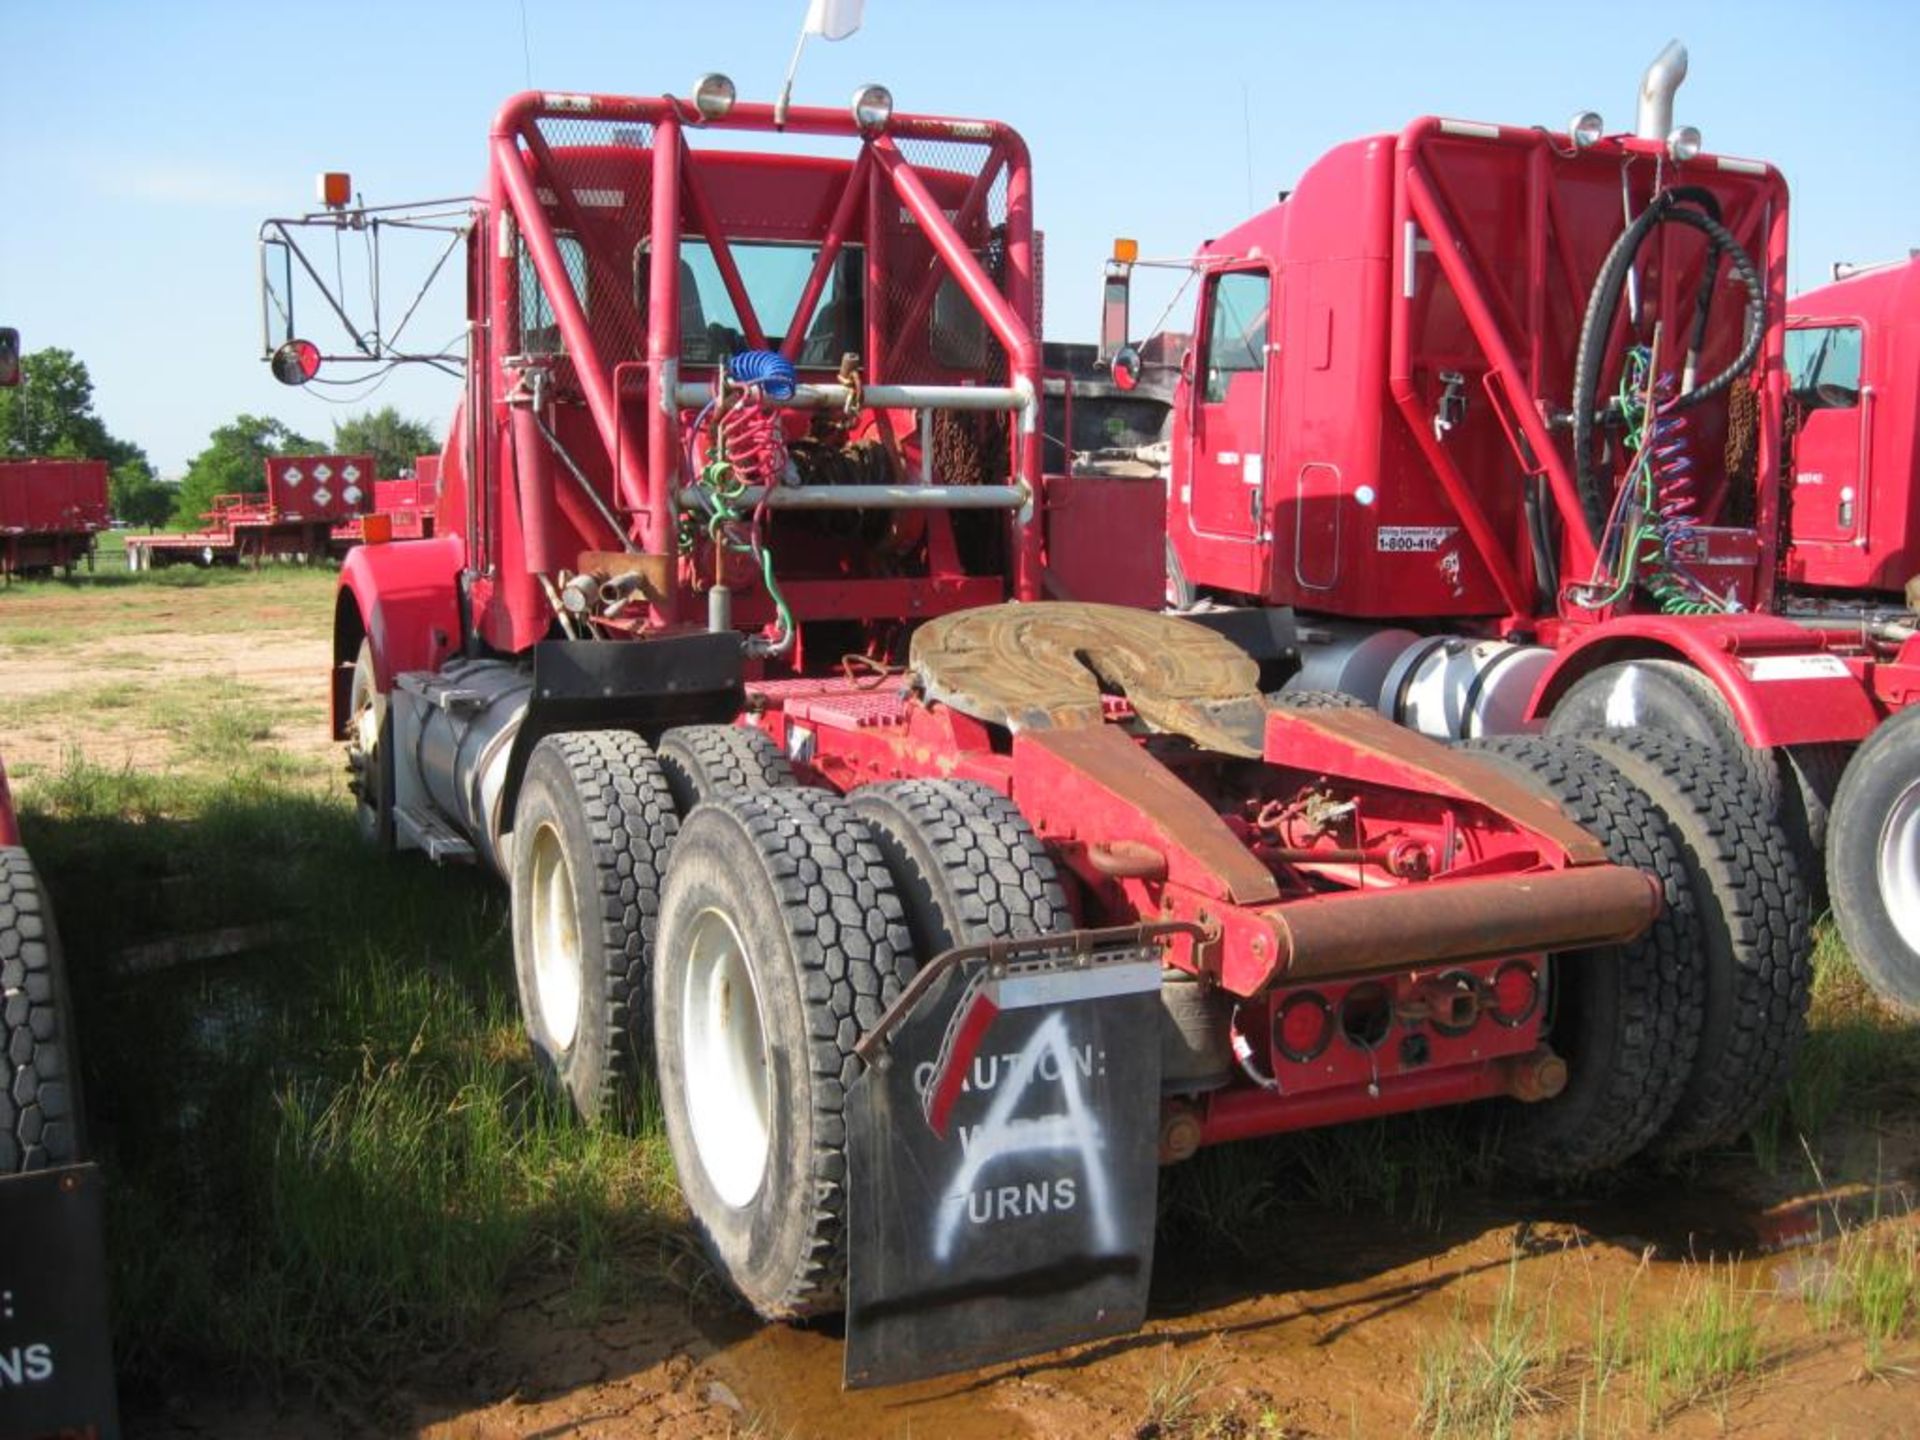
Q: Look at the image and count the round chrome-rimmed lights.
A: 4